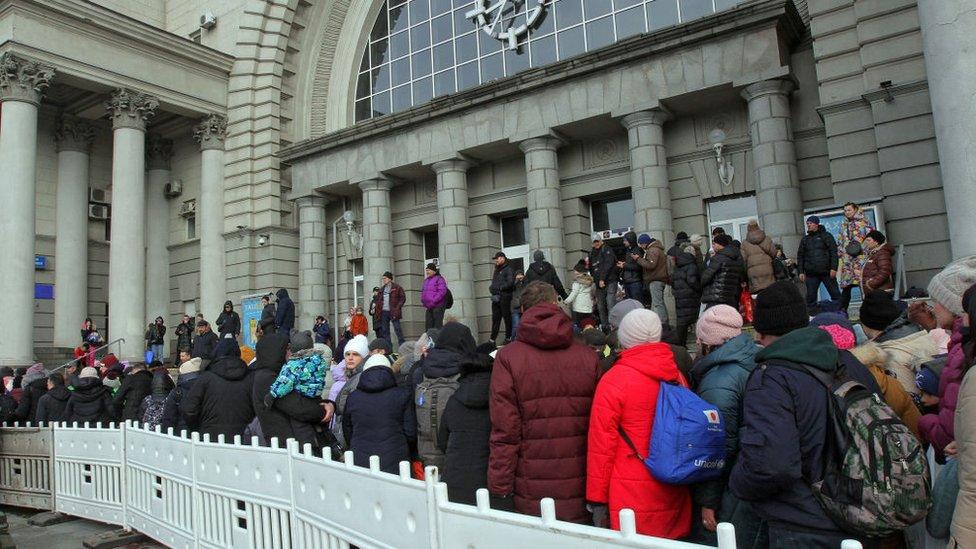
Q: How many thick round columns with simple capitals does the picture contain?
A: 6